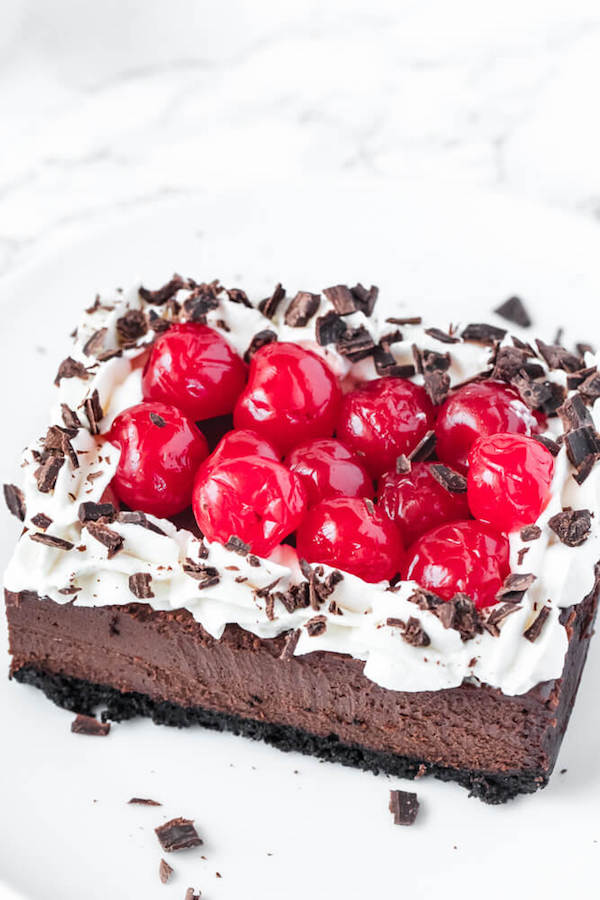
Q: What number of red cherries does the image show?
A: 12